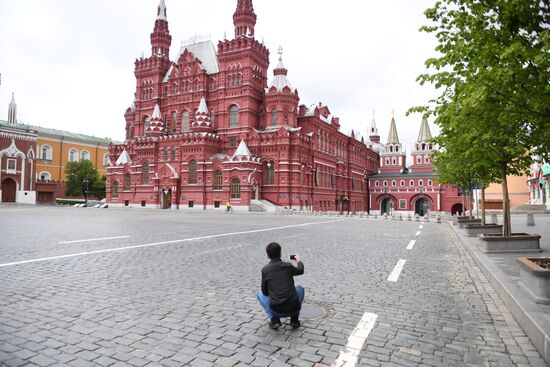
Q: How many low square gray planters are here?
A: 5